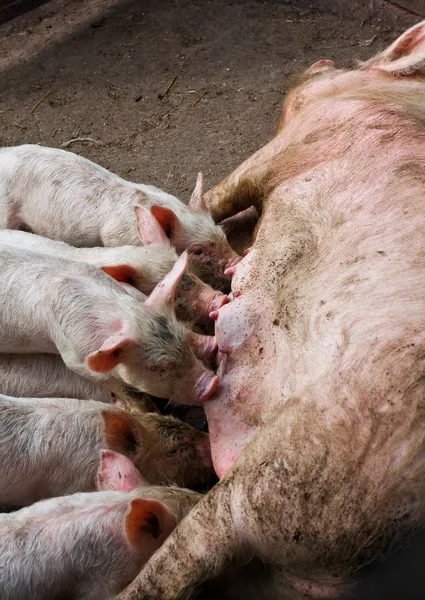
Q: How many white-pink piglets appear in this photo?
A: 6